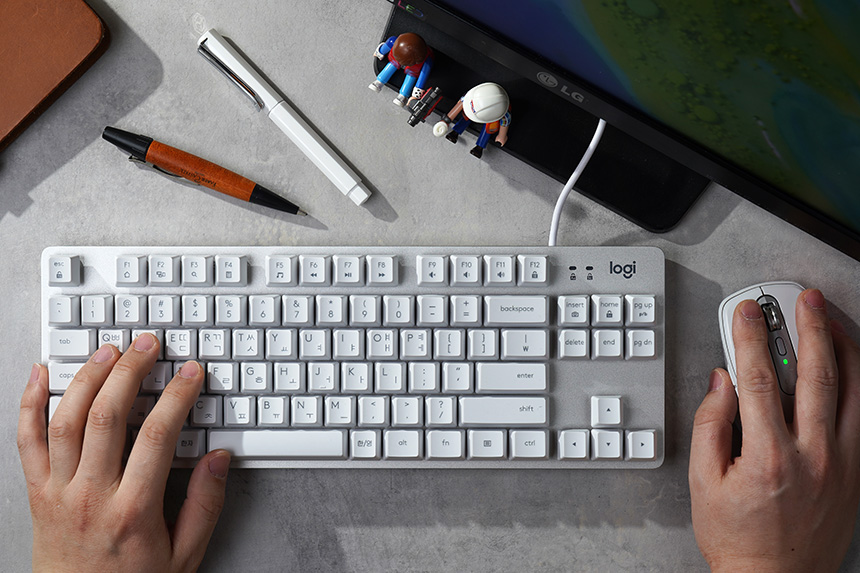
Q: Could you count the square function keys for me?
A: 12